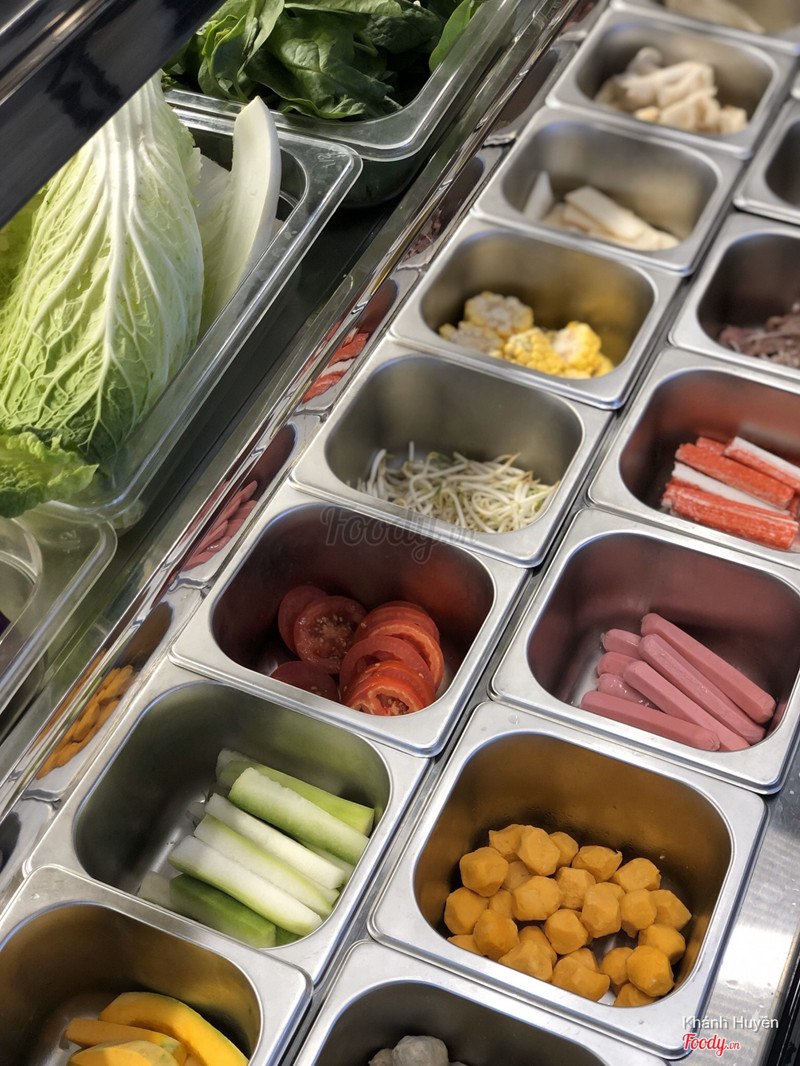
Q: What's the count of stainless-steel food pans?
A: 14